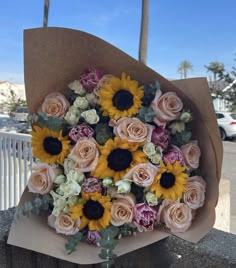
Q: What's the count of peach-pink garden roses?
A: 11